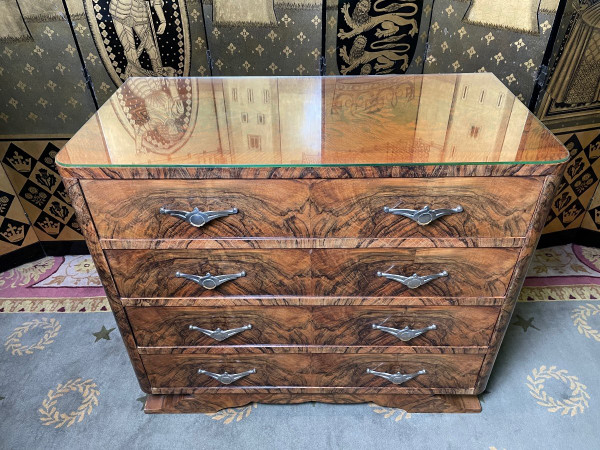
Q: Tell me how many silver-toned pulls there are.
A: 8